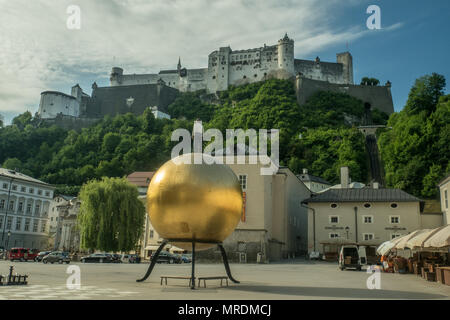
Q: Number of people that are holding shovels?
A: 0